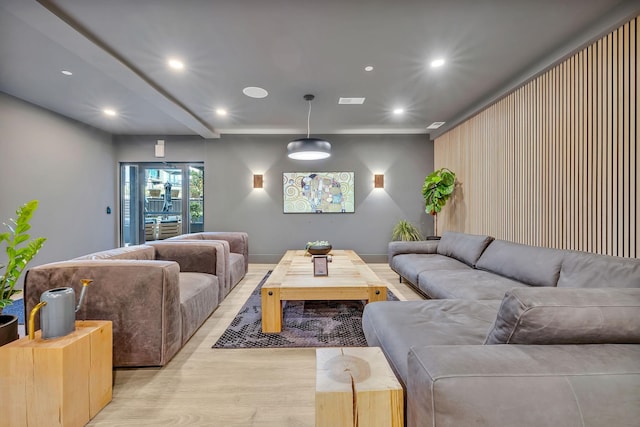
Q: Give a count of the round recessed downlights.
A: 5